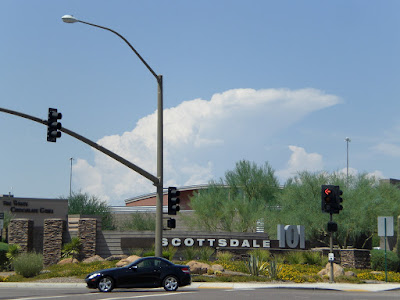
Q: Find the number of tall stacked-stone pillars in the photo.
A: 3